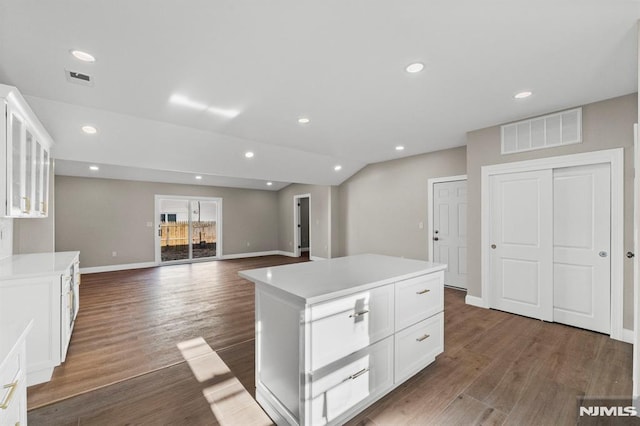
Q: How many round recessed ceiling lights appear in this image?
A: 11